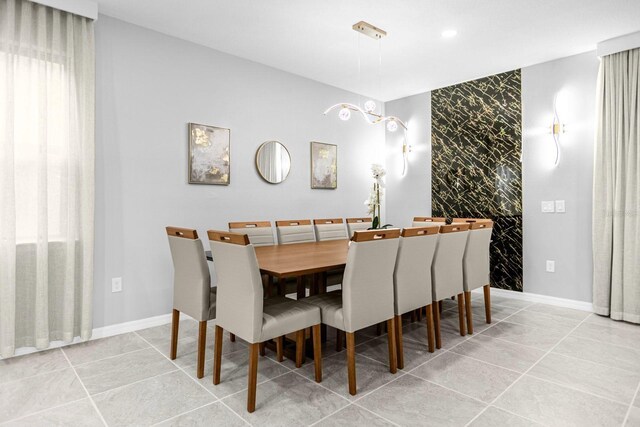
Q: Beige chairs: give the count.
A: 12